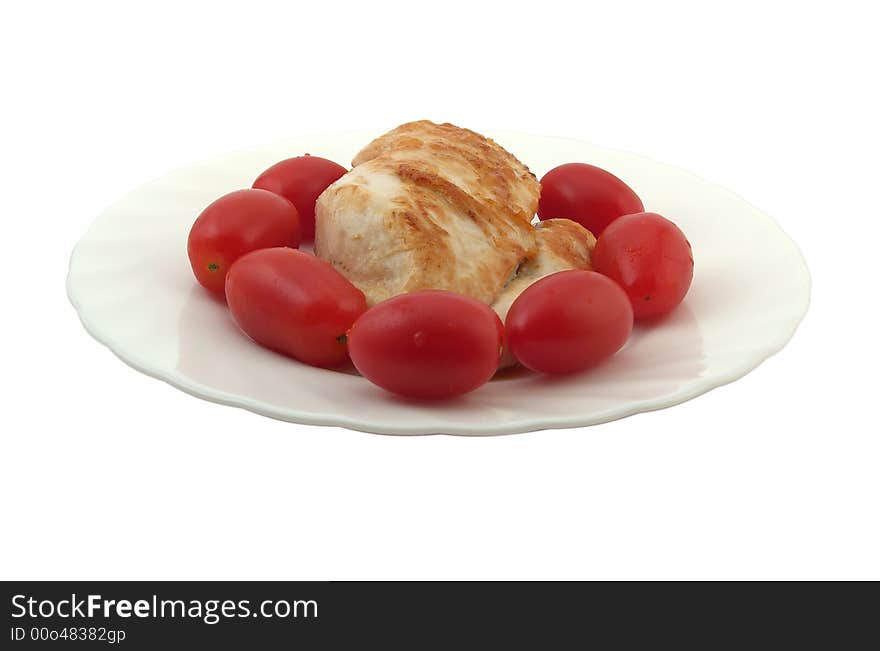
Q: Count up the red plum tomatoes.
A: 7